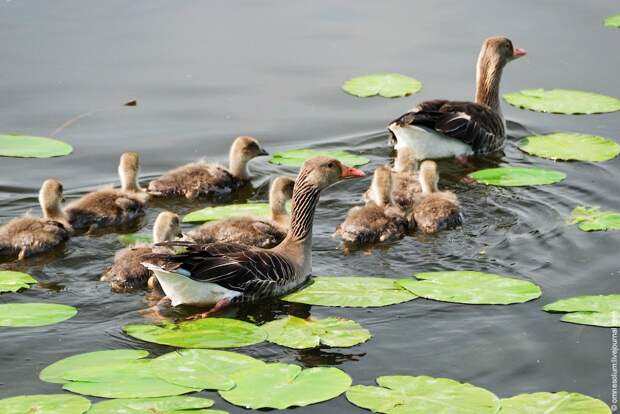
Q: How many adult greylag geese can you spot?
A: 2